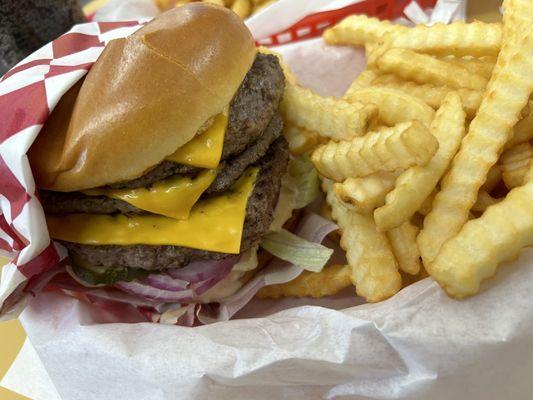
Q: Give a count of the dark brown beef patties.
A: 3